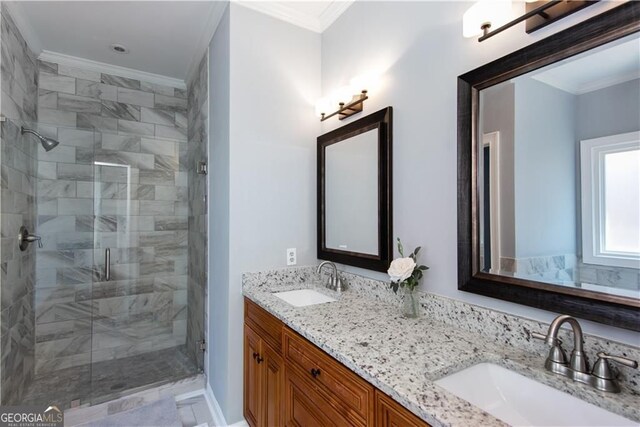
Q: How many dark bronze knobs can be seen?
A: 3